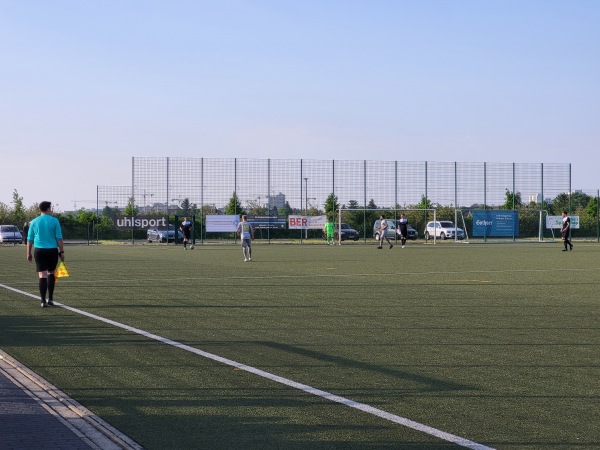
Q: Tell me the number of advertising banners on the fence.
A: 6